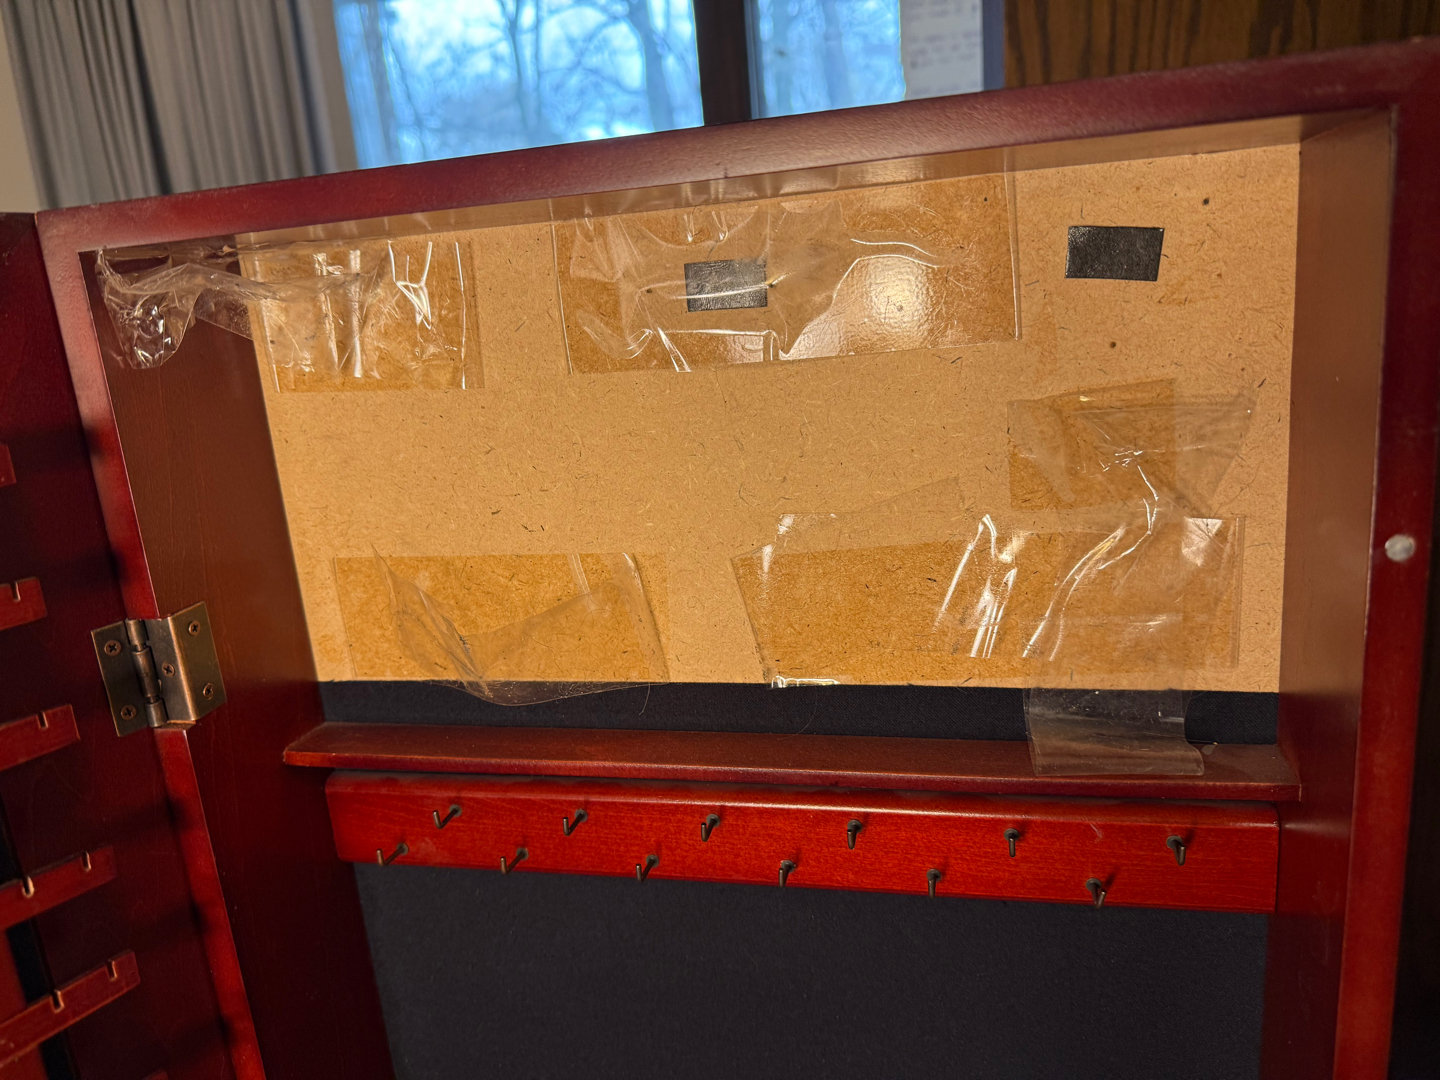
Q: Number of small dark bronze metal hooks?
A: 12